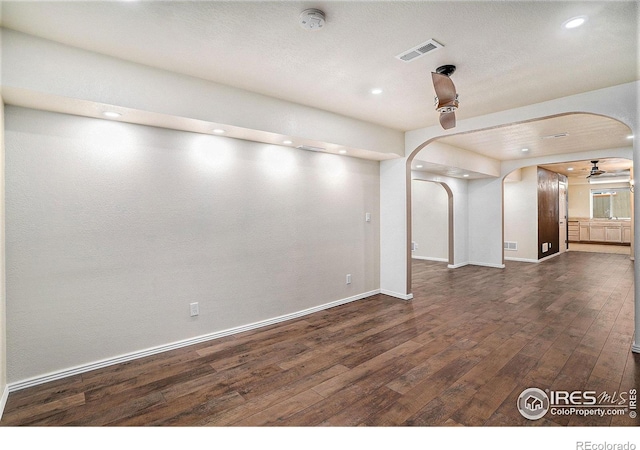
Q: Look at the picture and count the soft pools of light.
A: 4